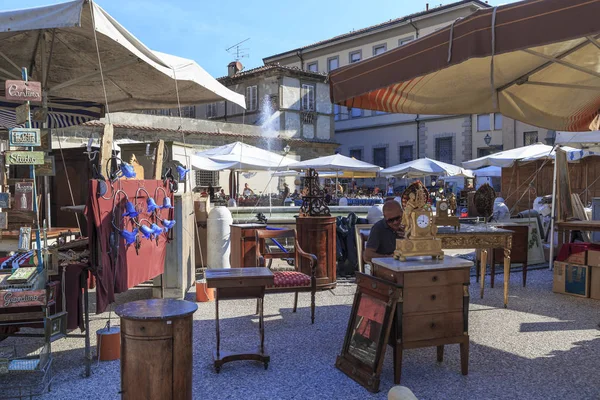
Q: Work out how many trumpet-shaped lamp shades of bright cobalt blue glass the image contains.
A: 9